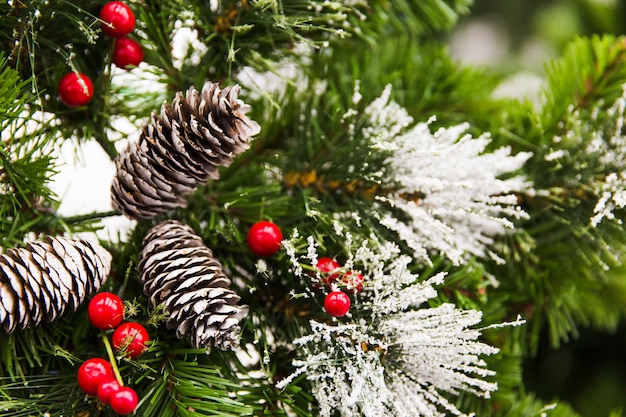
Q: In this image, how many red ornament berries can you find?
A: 12